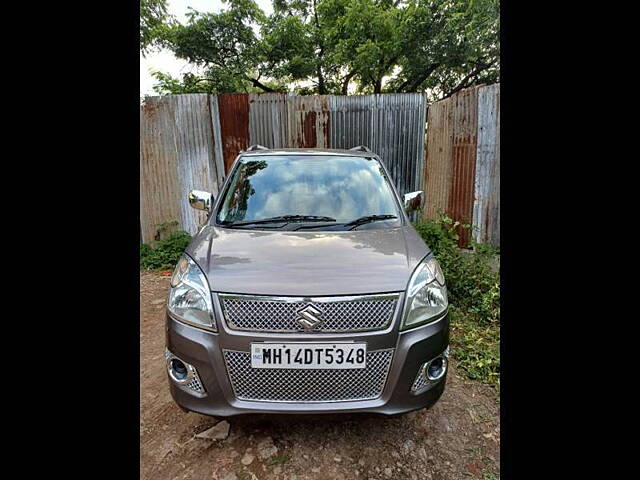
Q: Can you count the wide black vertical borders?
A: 2